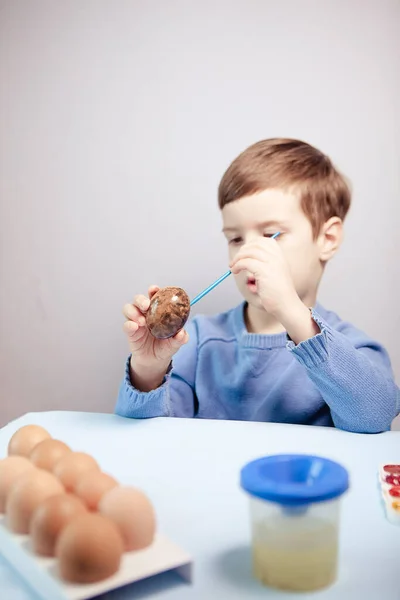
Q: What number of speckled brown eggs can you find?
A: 1